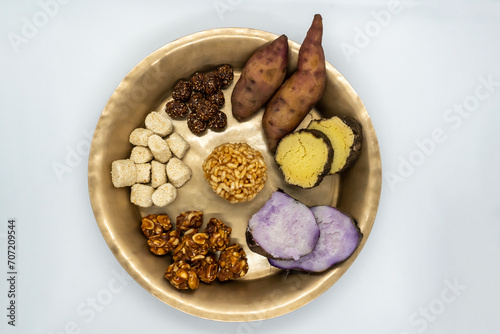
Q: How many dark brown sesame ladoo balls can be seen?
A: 10